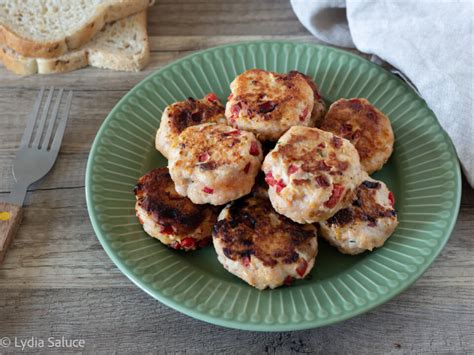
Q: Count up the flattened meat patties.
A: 9